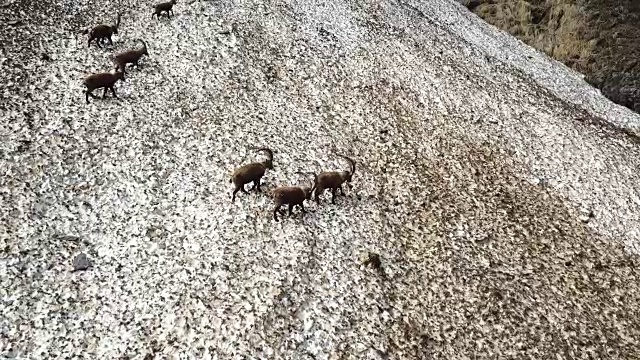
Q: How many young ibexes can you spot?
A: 0